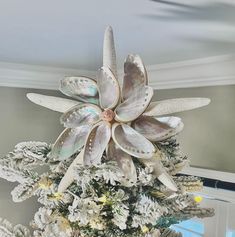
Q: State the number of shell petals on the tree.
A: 10